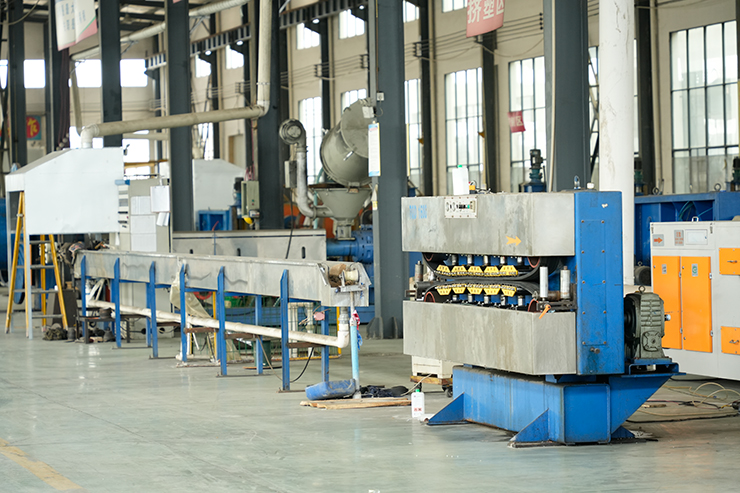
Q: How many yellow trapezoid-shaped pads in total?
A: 10